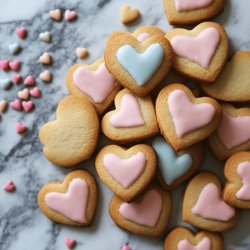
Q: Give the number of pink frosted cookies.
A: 13